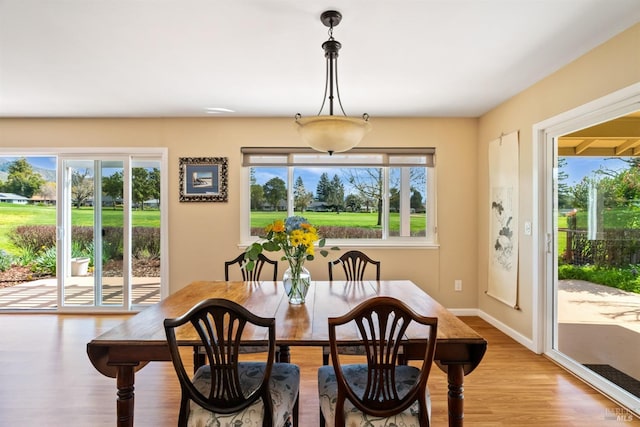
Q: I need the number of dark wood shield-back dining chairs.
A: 4